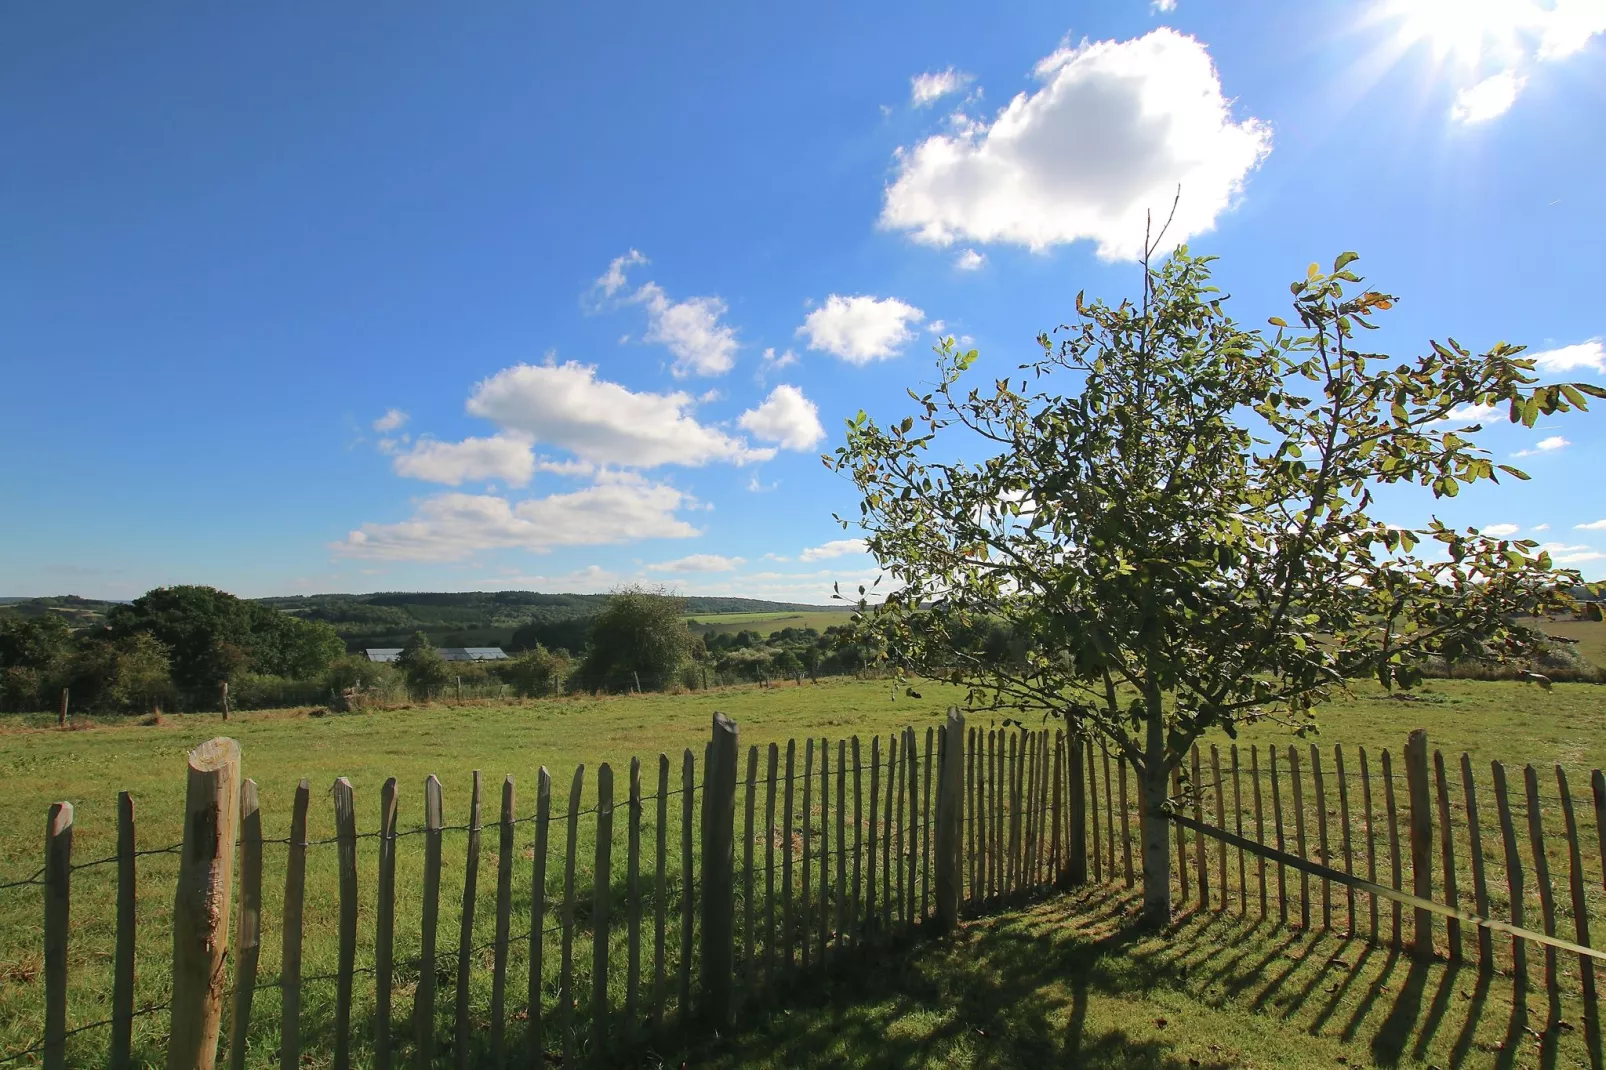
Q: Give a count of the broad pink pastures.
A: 0